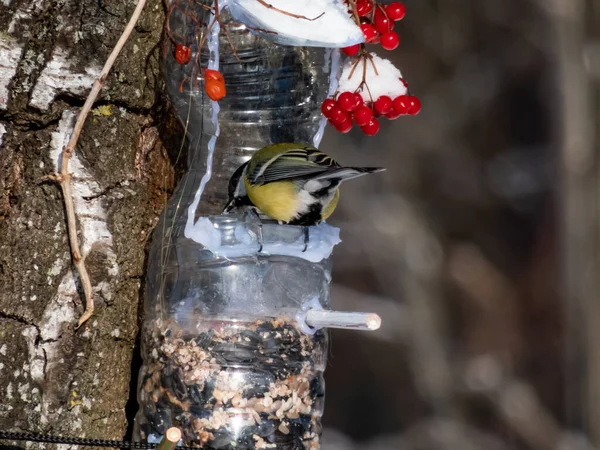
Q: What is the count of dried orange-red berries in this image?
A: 2